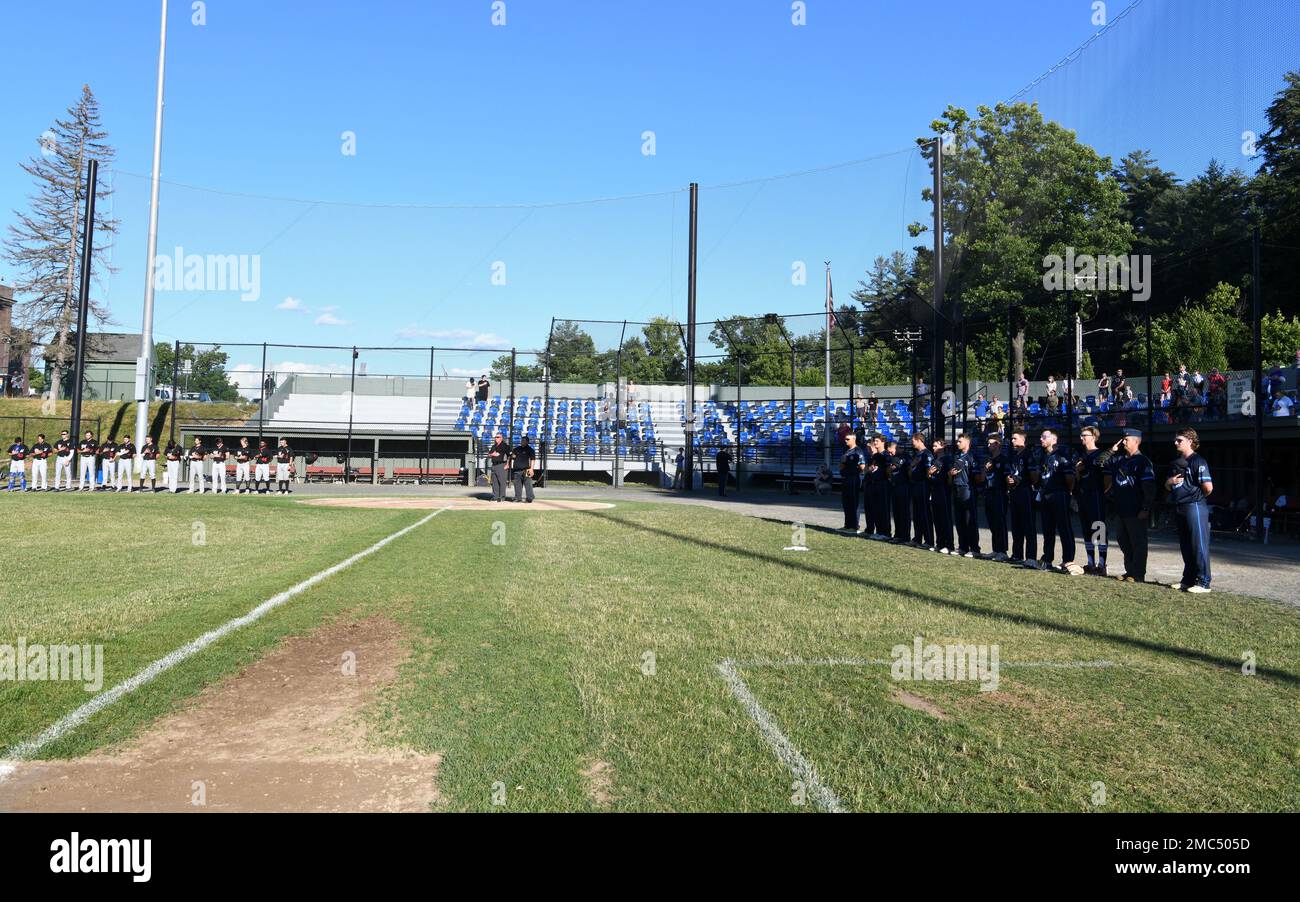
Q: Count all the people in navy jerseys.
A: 13